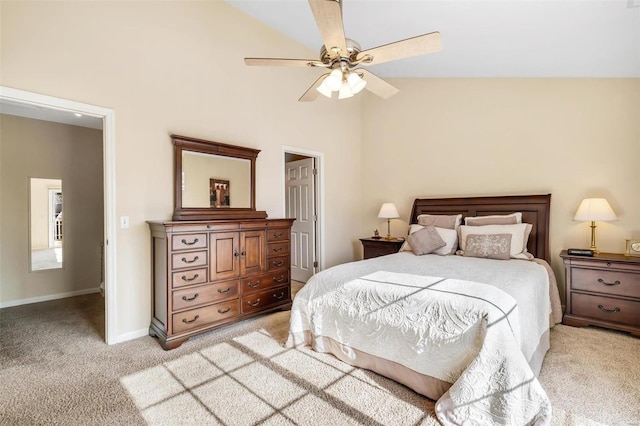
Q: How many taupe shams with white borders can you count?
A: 2